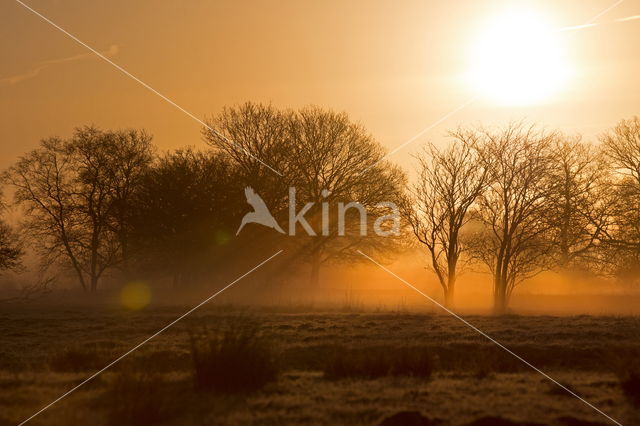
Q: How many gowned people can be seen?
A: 0